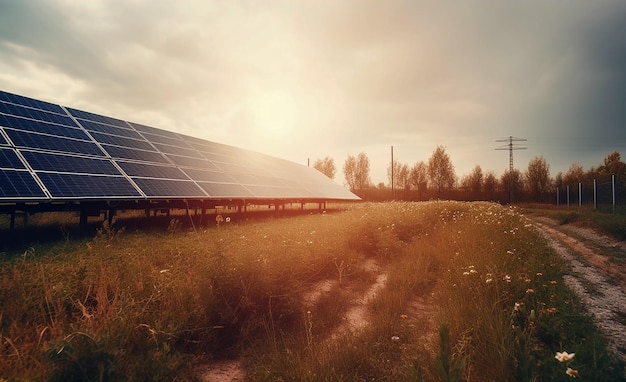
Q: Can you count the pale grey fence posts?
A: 5